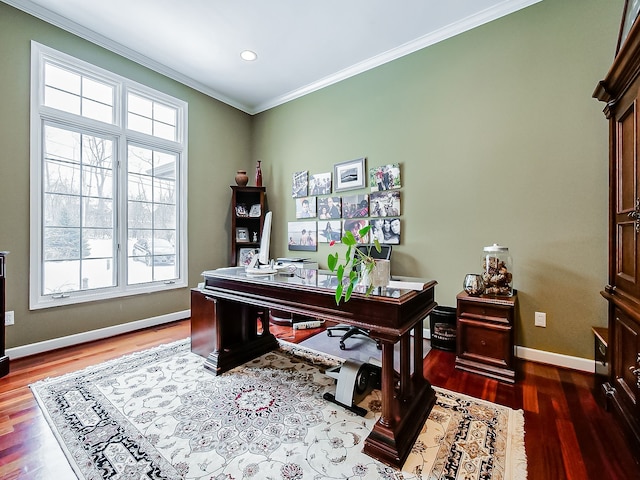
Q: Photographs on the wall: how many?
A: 12